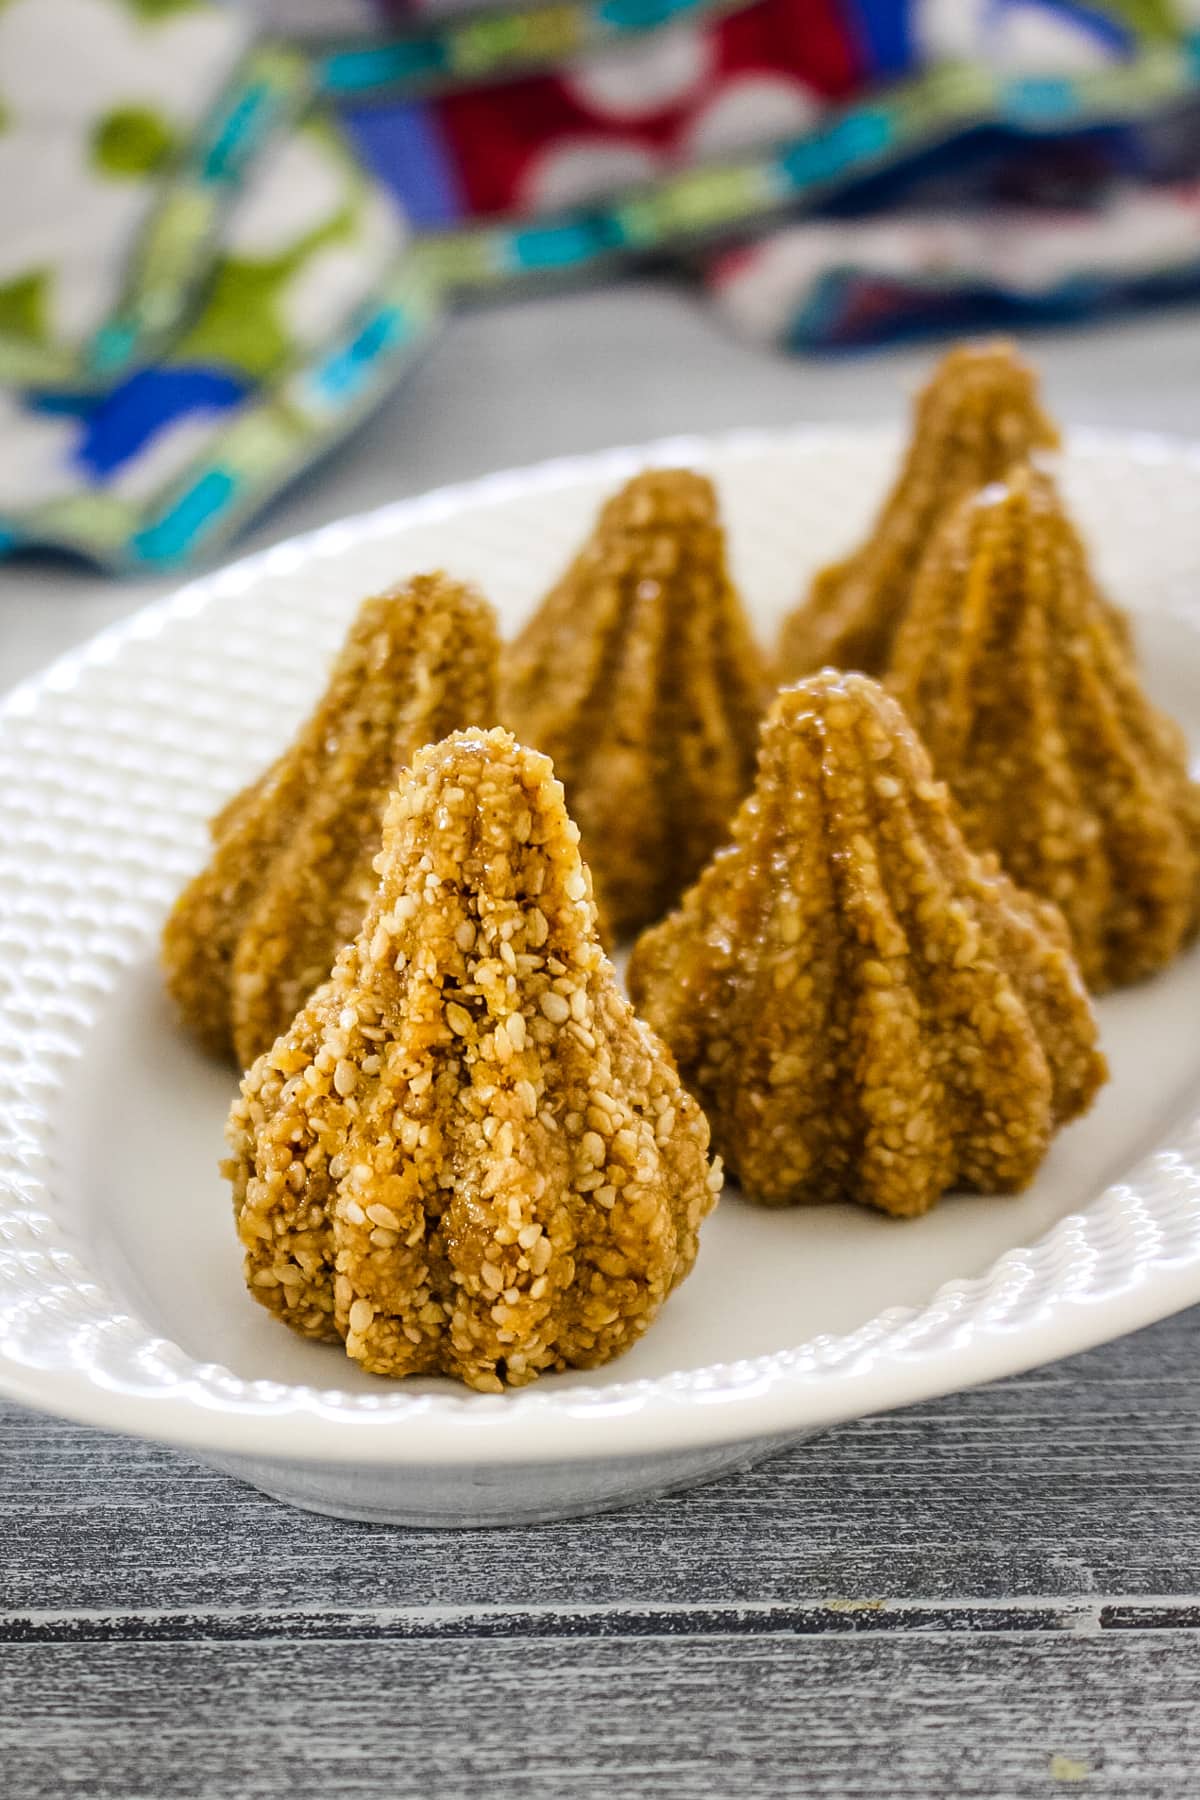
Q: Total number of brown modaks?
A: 6